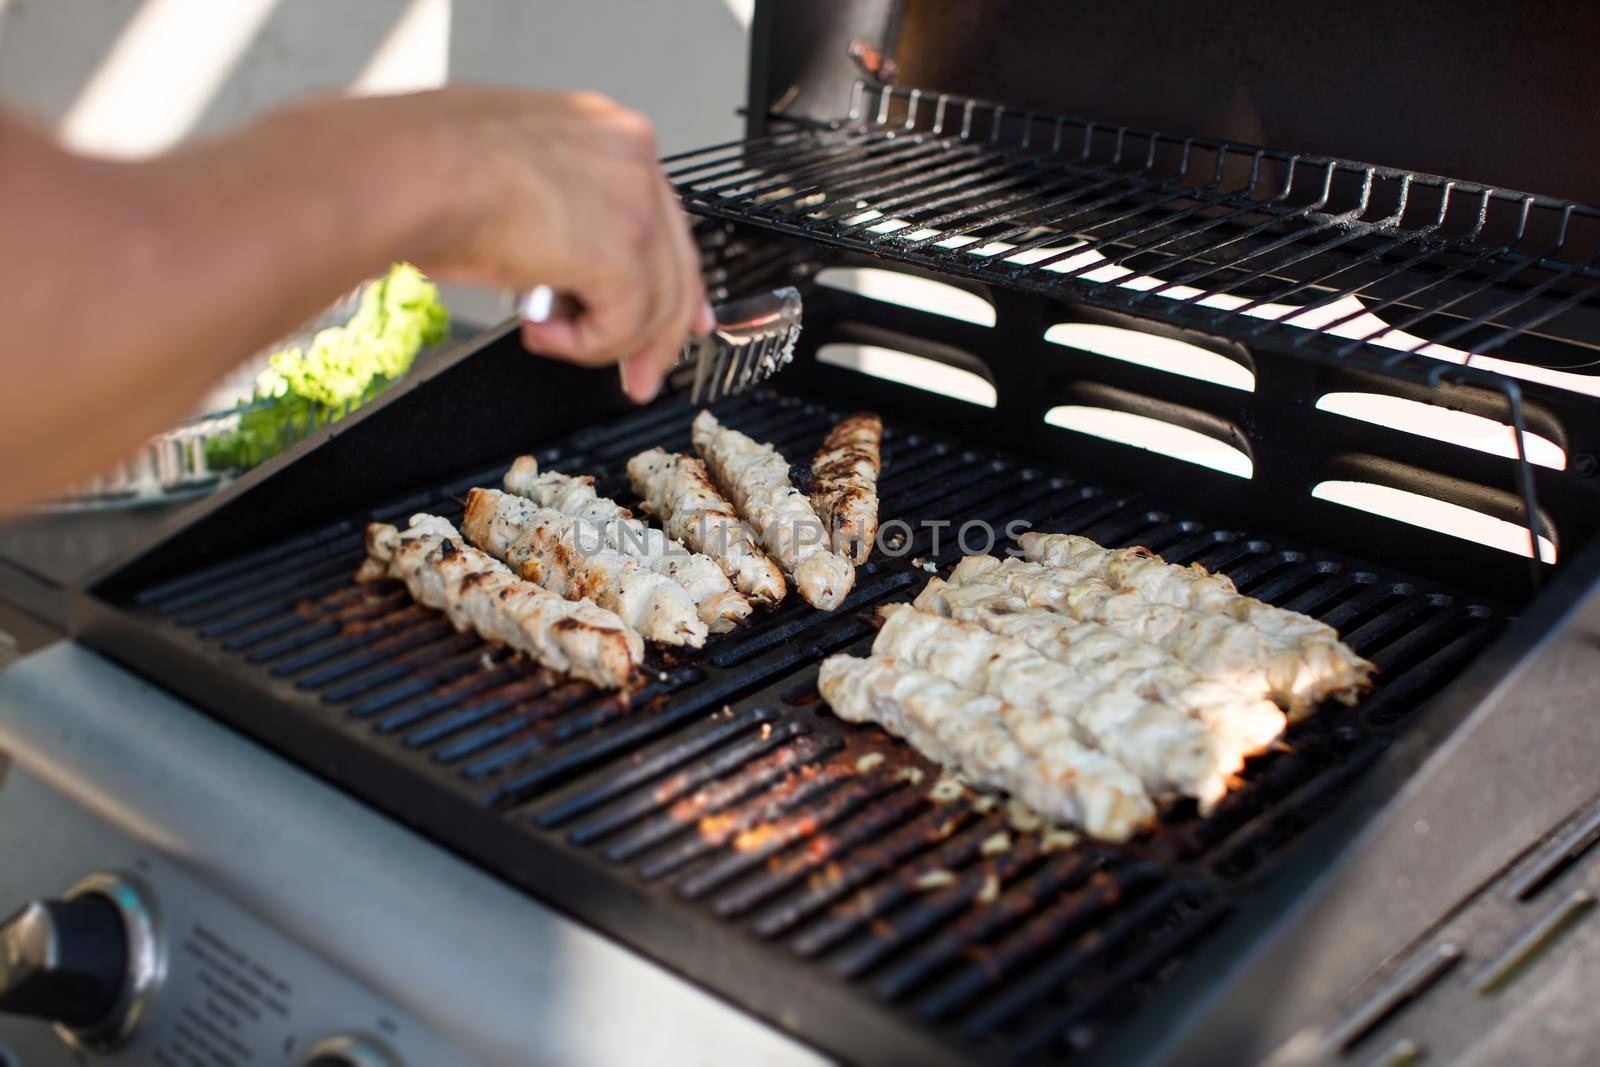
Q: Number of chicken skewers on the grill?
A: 11